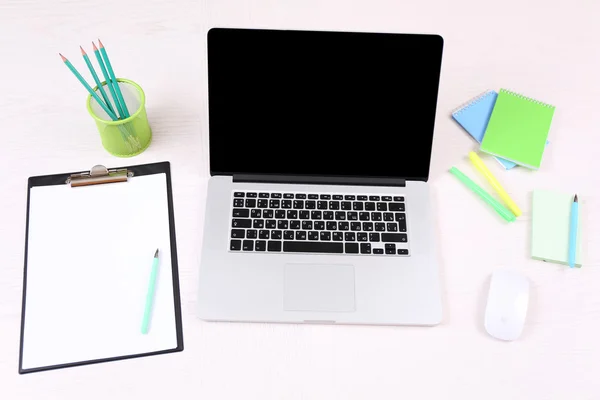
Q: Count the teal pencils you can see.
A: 4